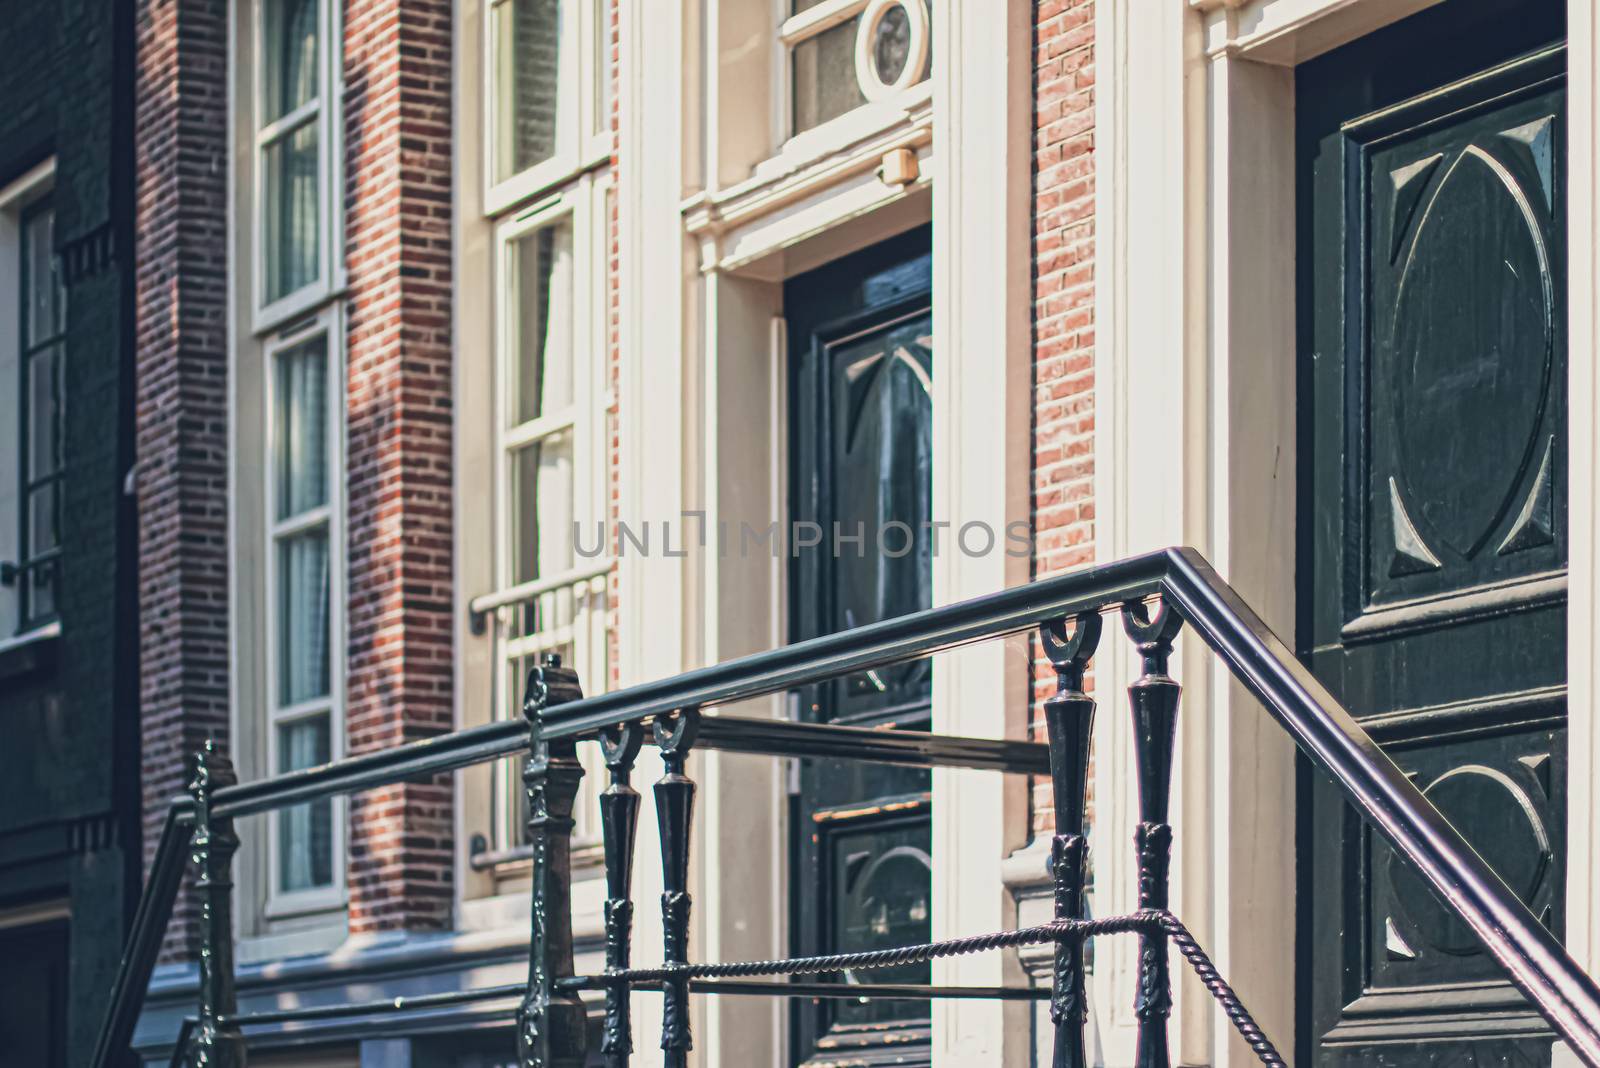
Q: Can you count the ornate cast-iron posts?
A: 6